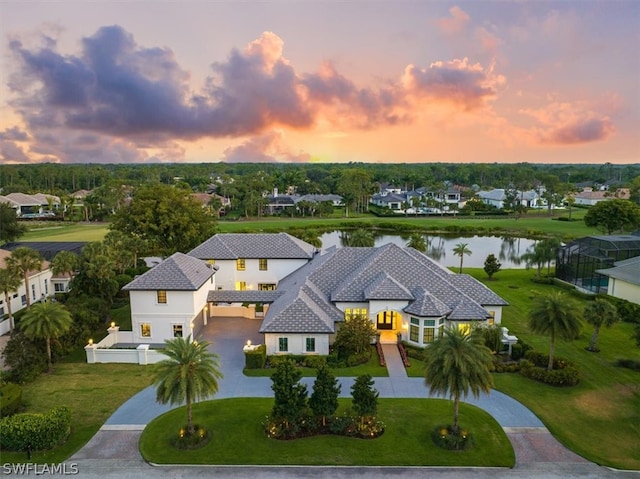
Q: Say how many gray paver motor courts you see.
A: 1